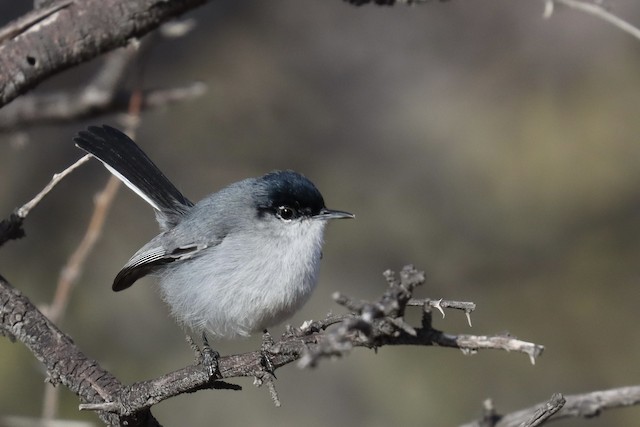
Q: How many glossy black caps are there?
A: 1